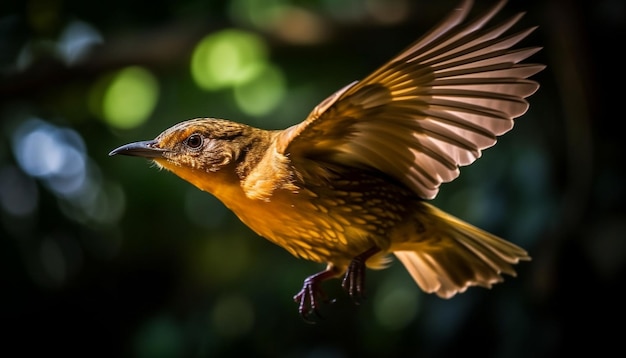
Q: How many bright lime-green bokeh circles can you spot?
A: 3